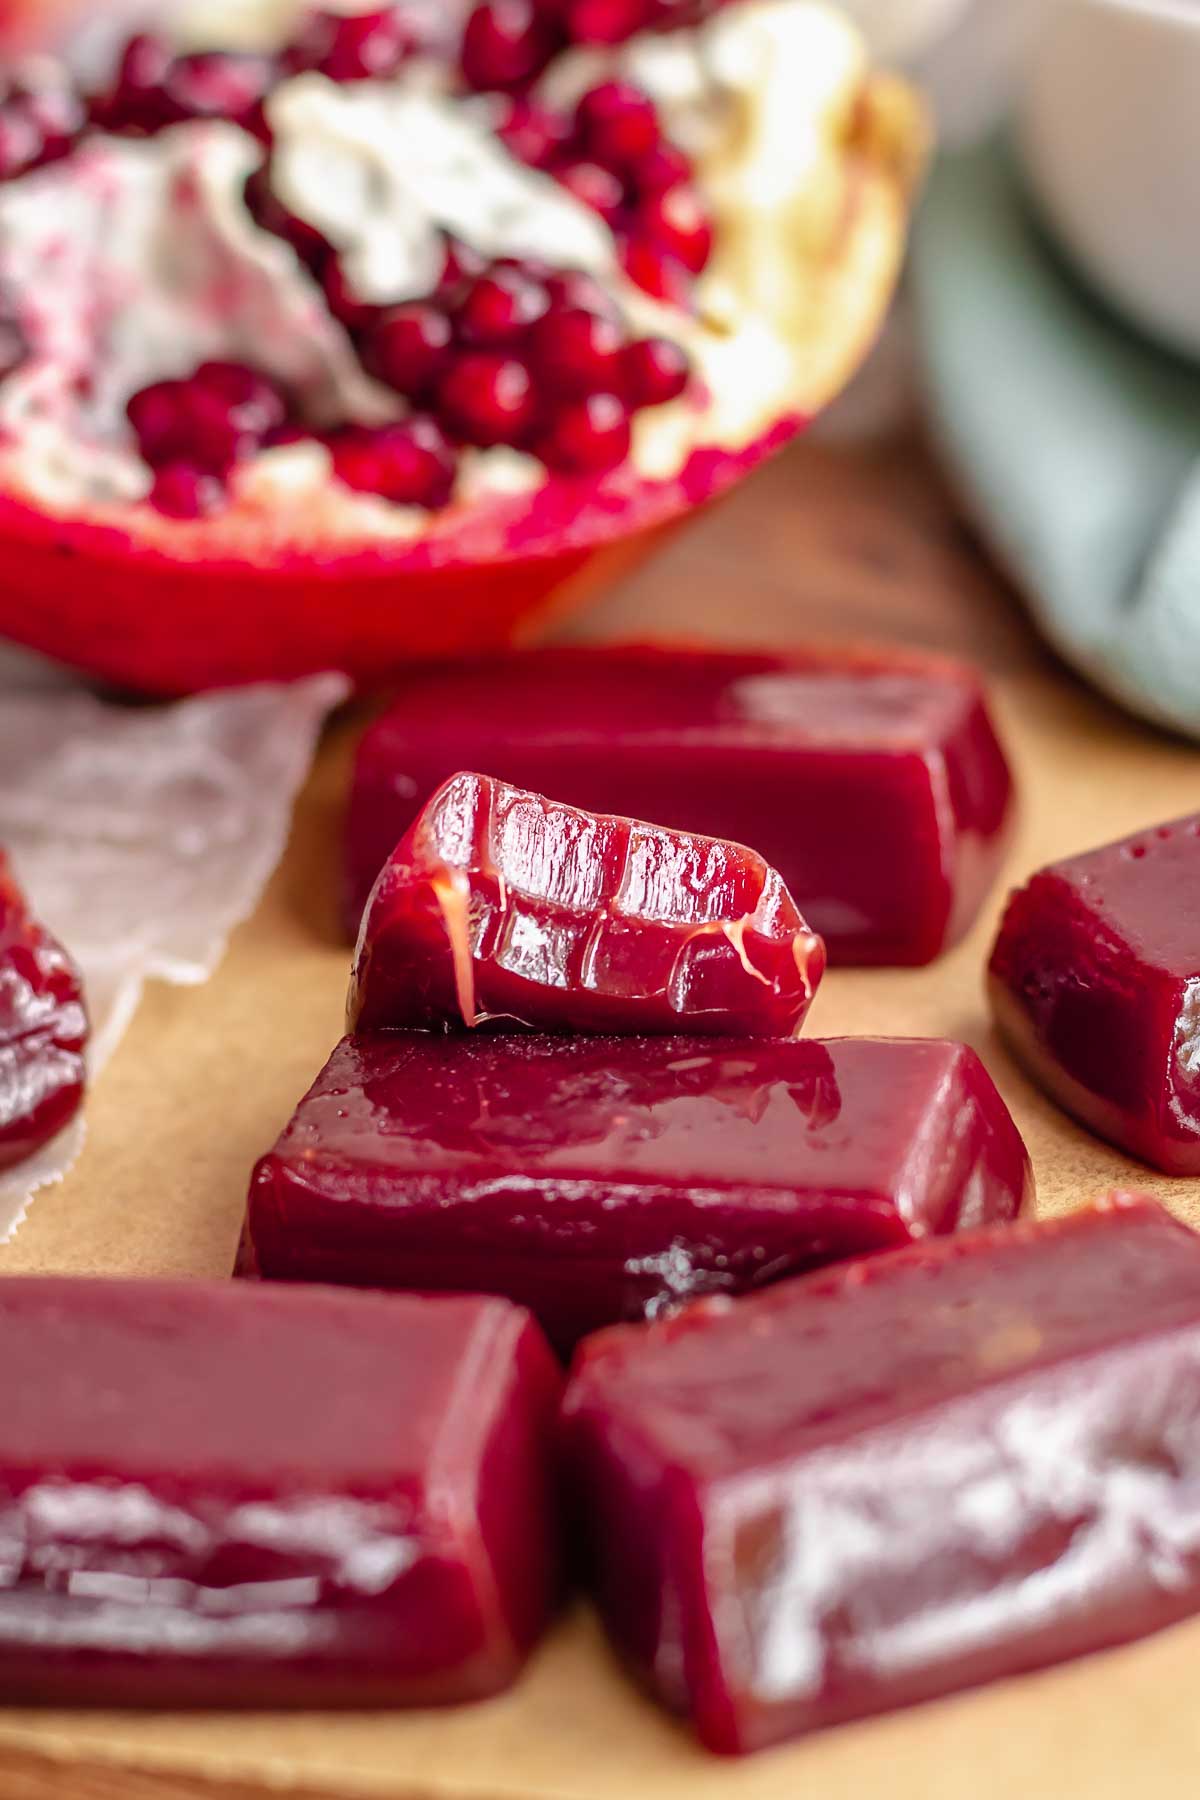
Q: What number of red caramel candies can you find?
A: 7